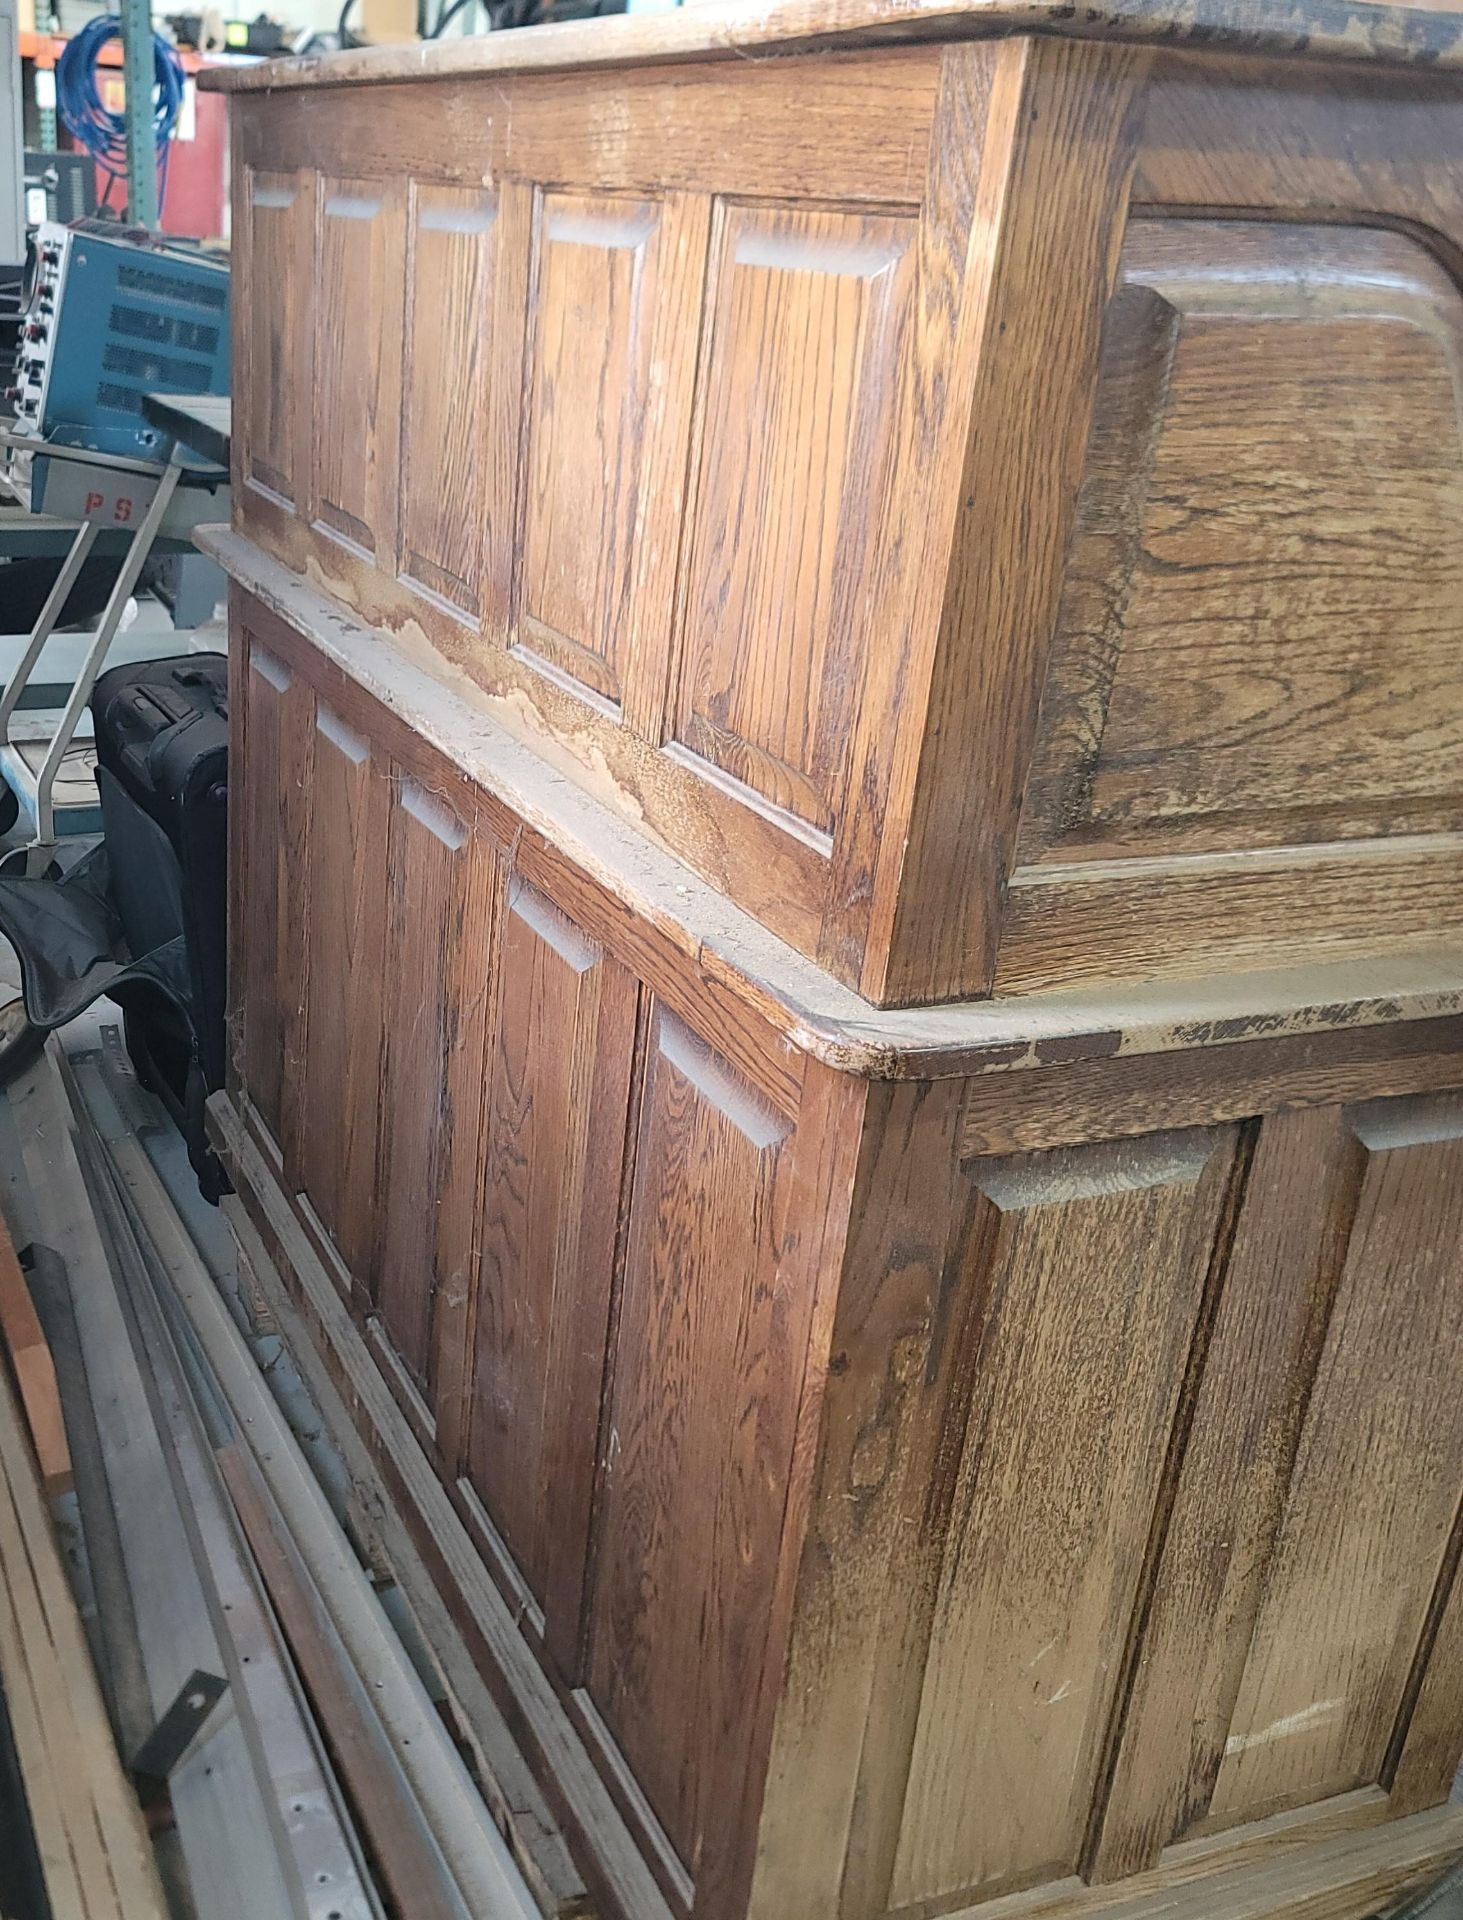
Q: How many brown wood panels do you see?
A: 13